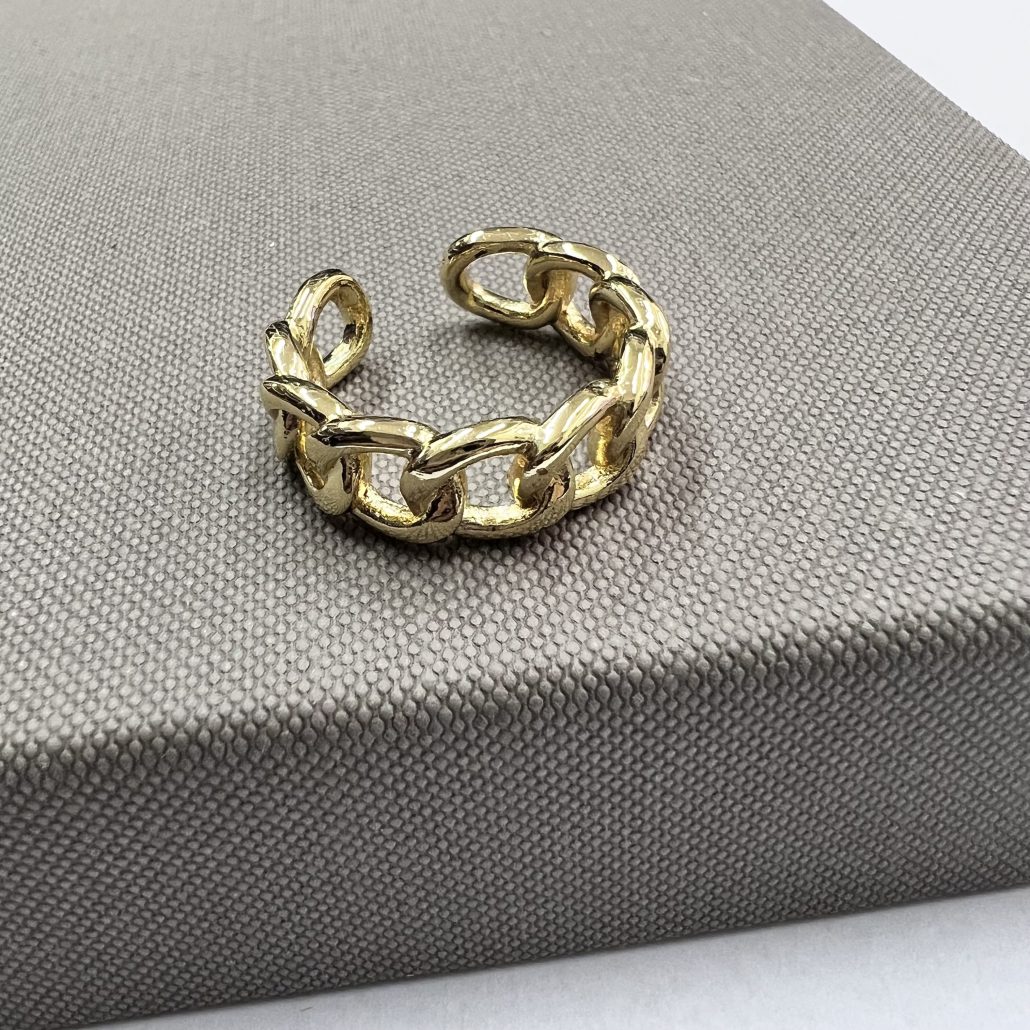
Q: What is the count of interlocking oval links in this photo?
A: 10